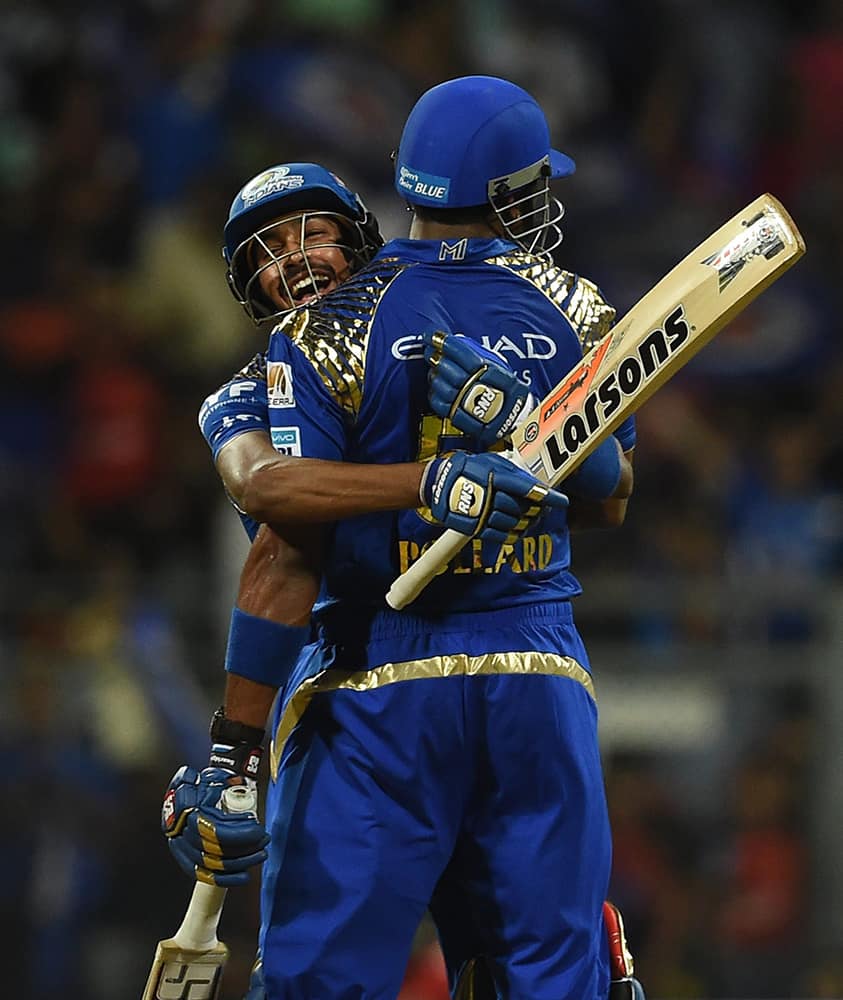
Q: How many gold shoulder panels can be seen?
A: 2